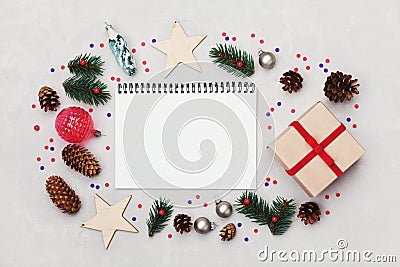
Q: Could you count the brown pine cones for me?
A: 8